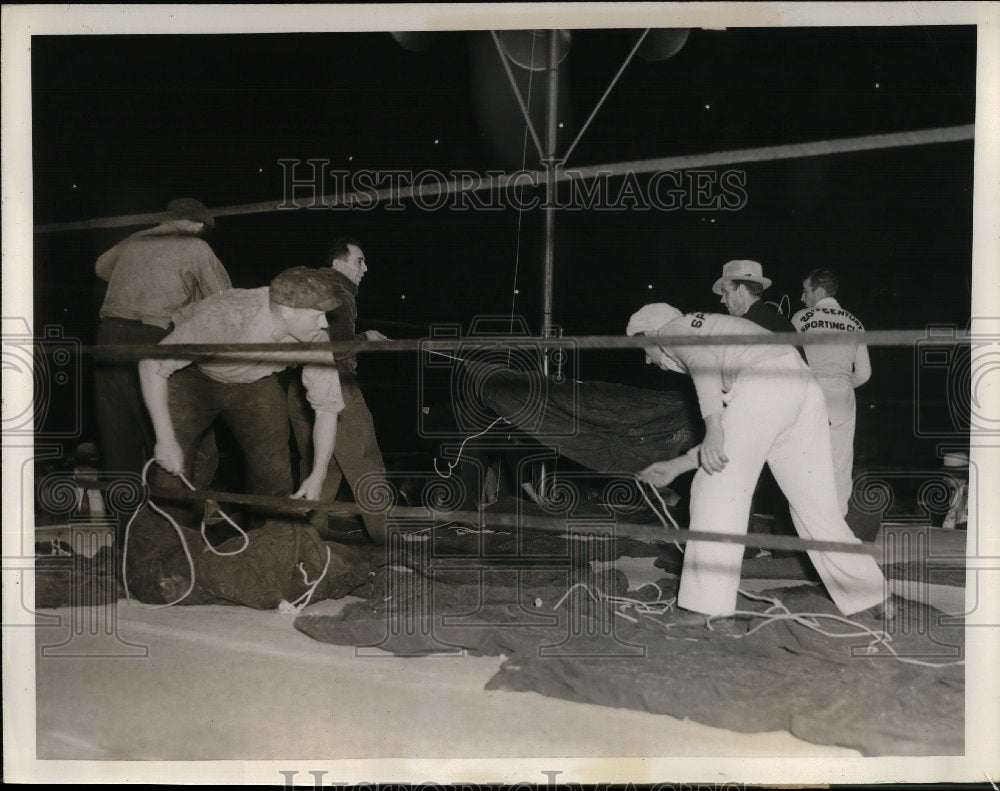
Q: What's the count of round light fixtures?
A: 3